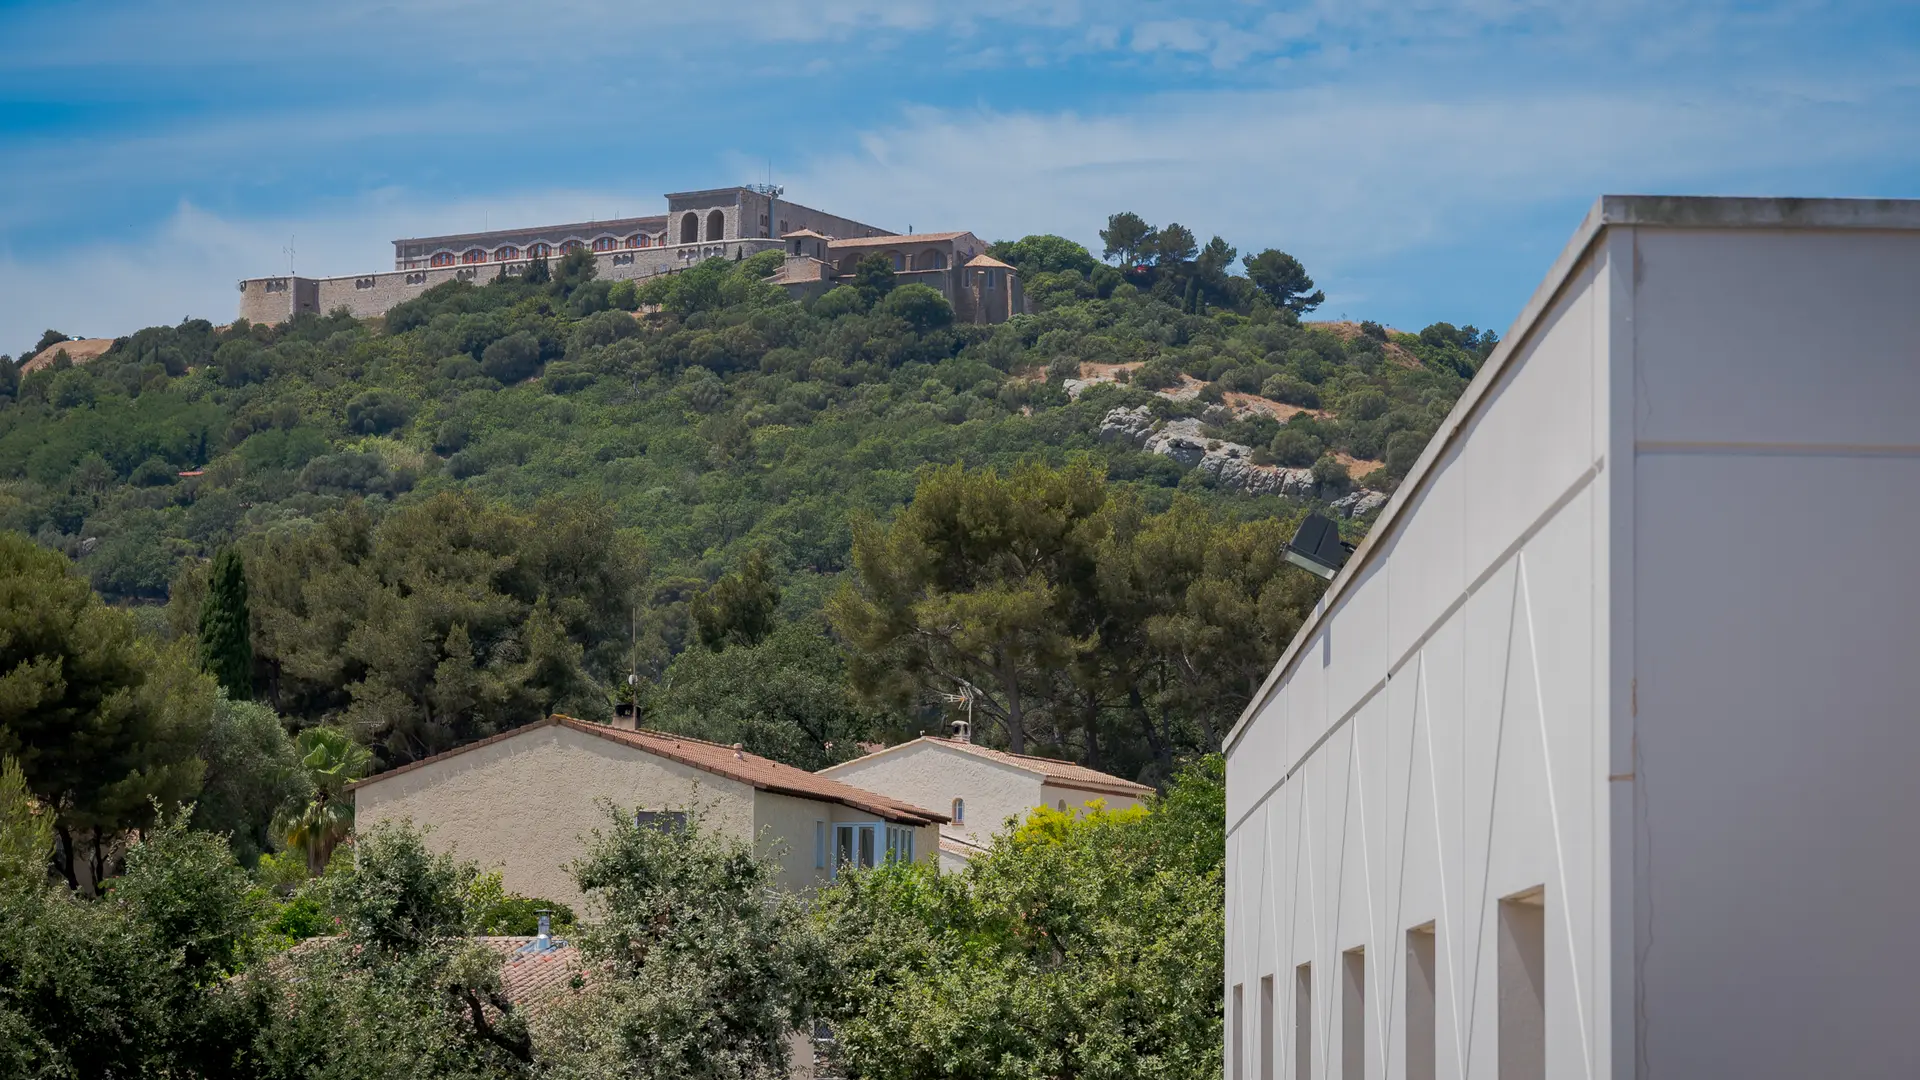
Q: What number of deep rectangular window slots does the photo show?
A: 6